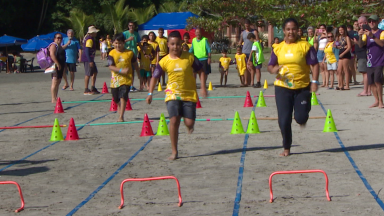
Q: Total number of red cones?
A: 8